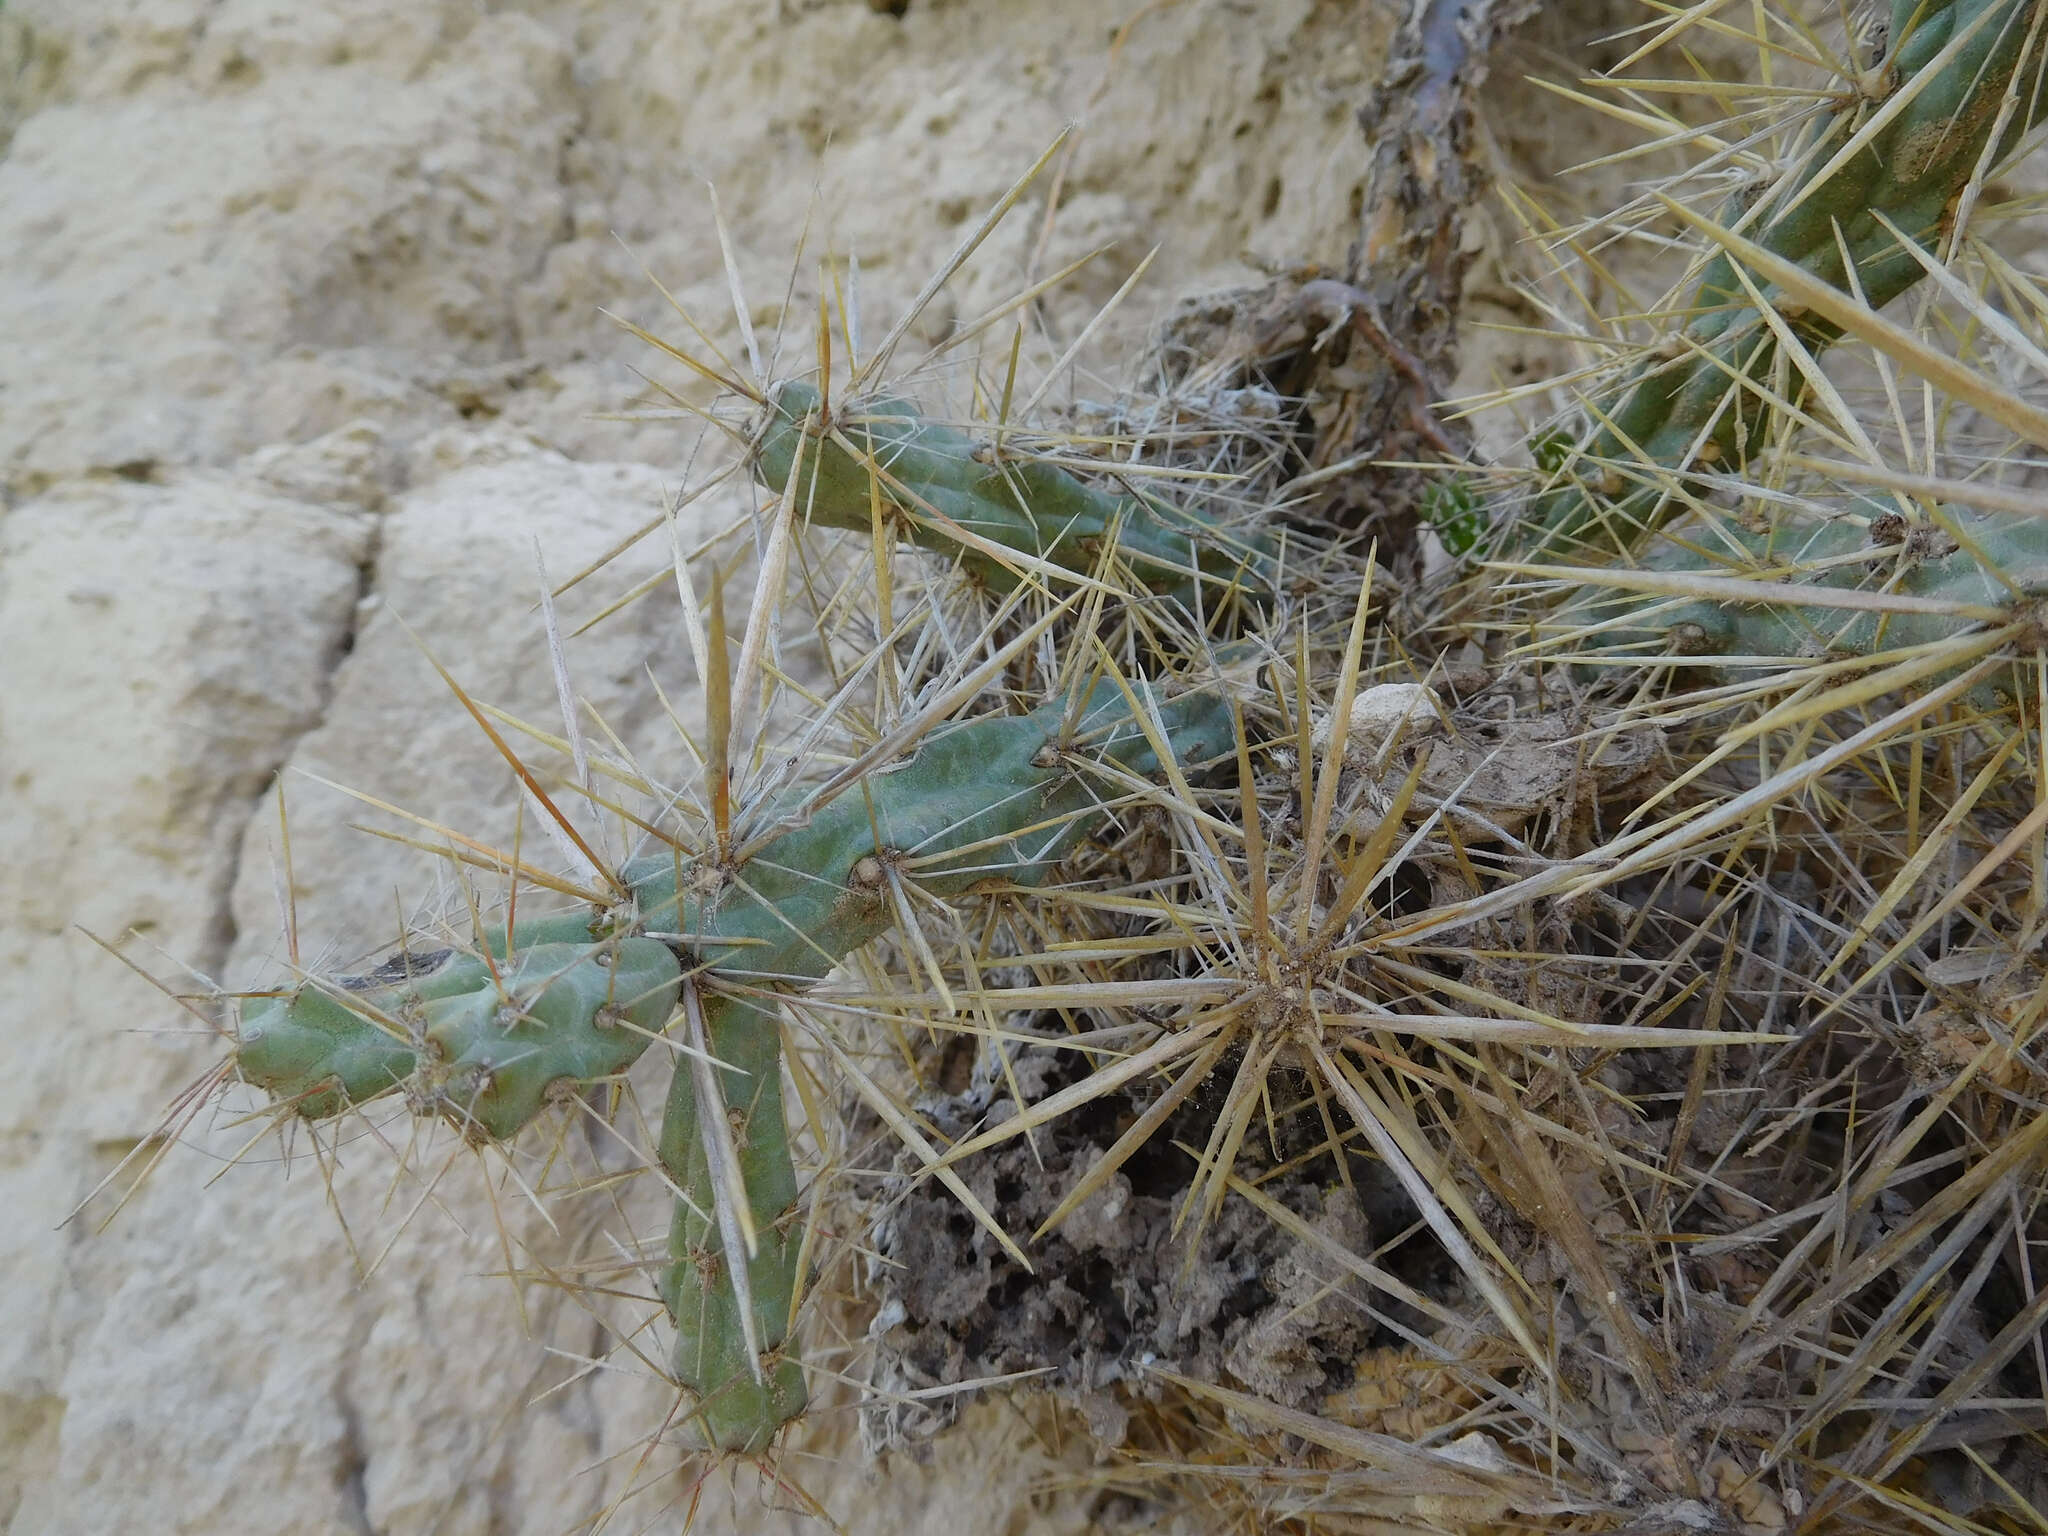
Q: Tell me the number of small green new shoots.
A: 2